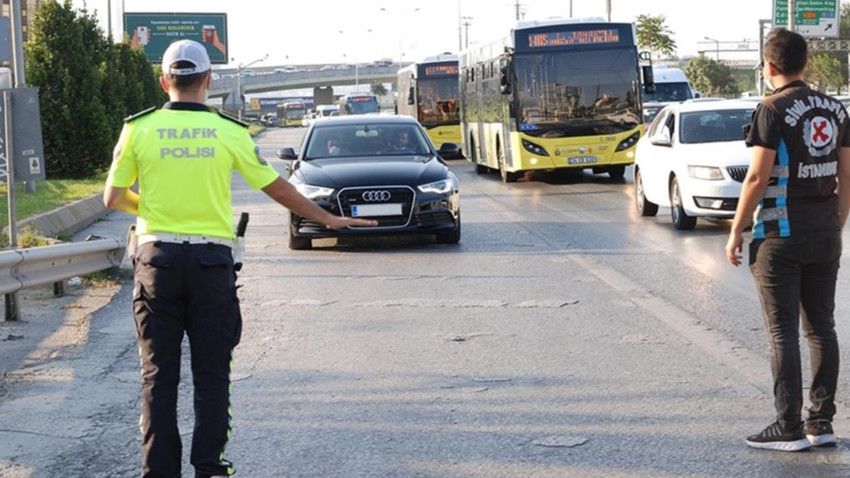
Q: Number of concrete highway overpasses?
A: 1